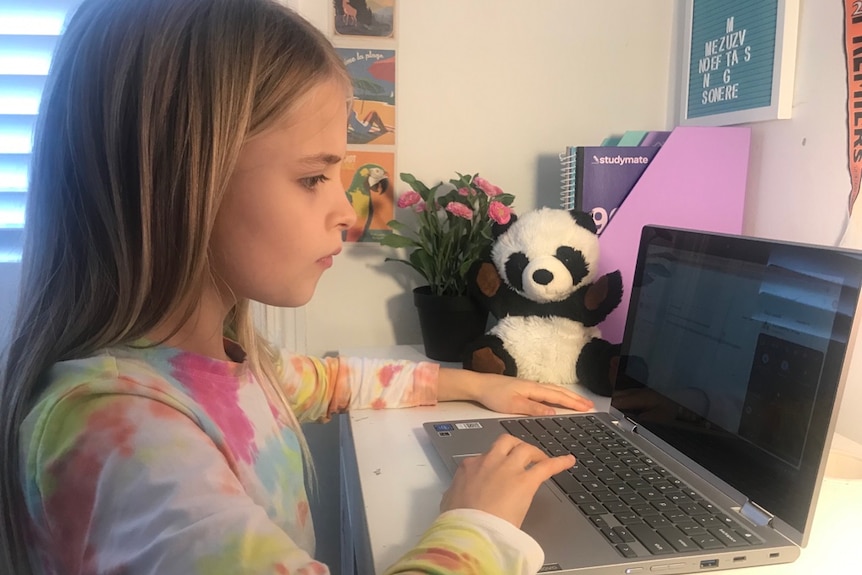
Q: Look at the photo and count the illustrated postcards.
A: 3